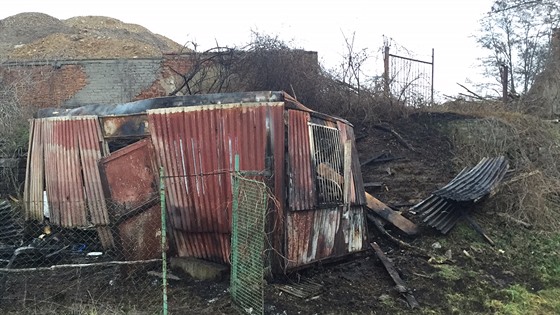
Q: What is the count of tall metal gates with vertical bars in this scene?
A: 1